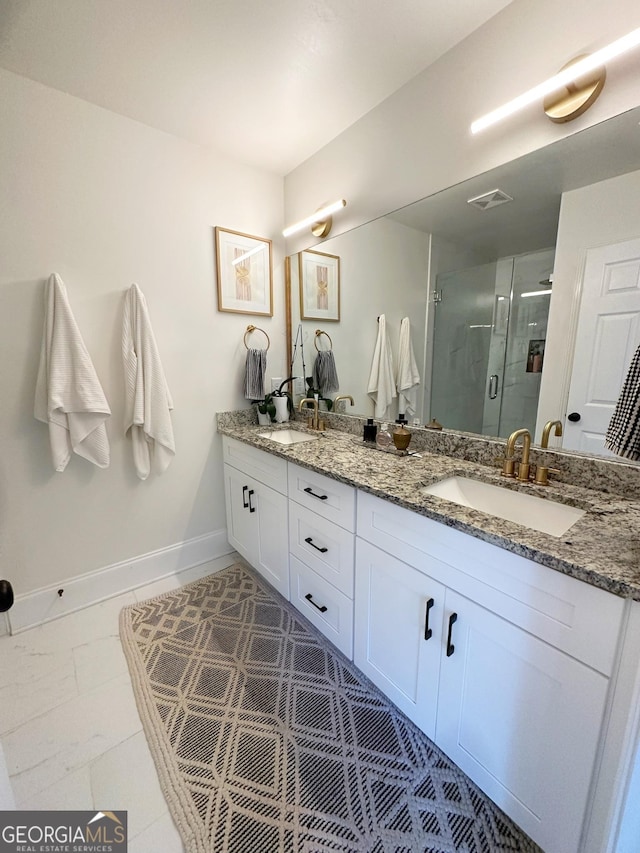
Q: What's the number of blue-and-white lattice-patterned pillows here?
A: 0